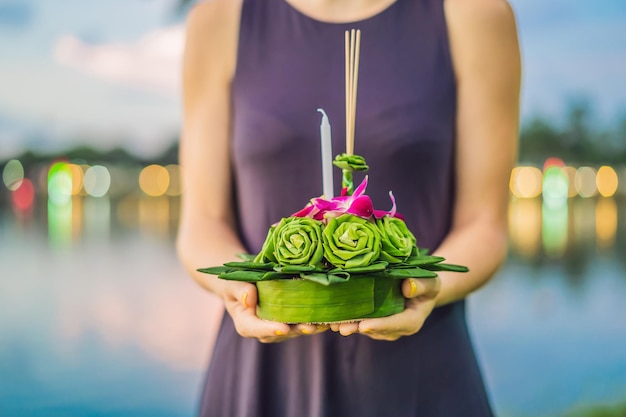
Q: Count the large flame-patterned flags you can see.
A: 0